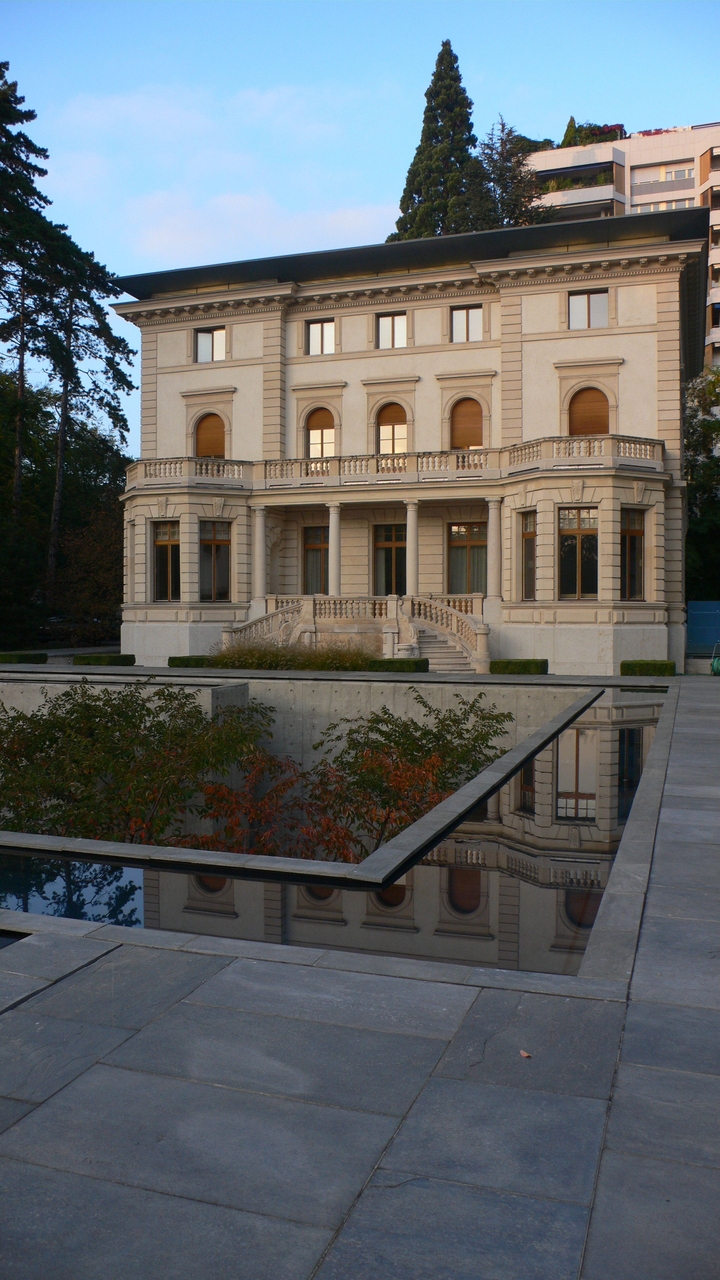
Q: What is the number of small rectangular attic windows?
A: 5